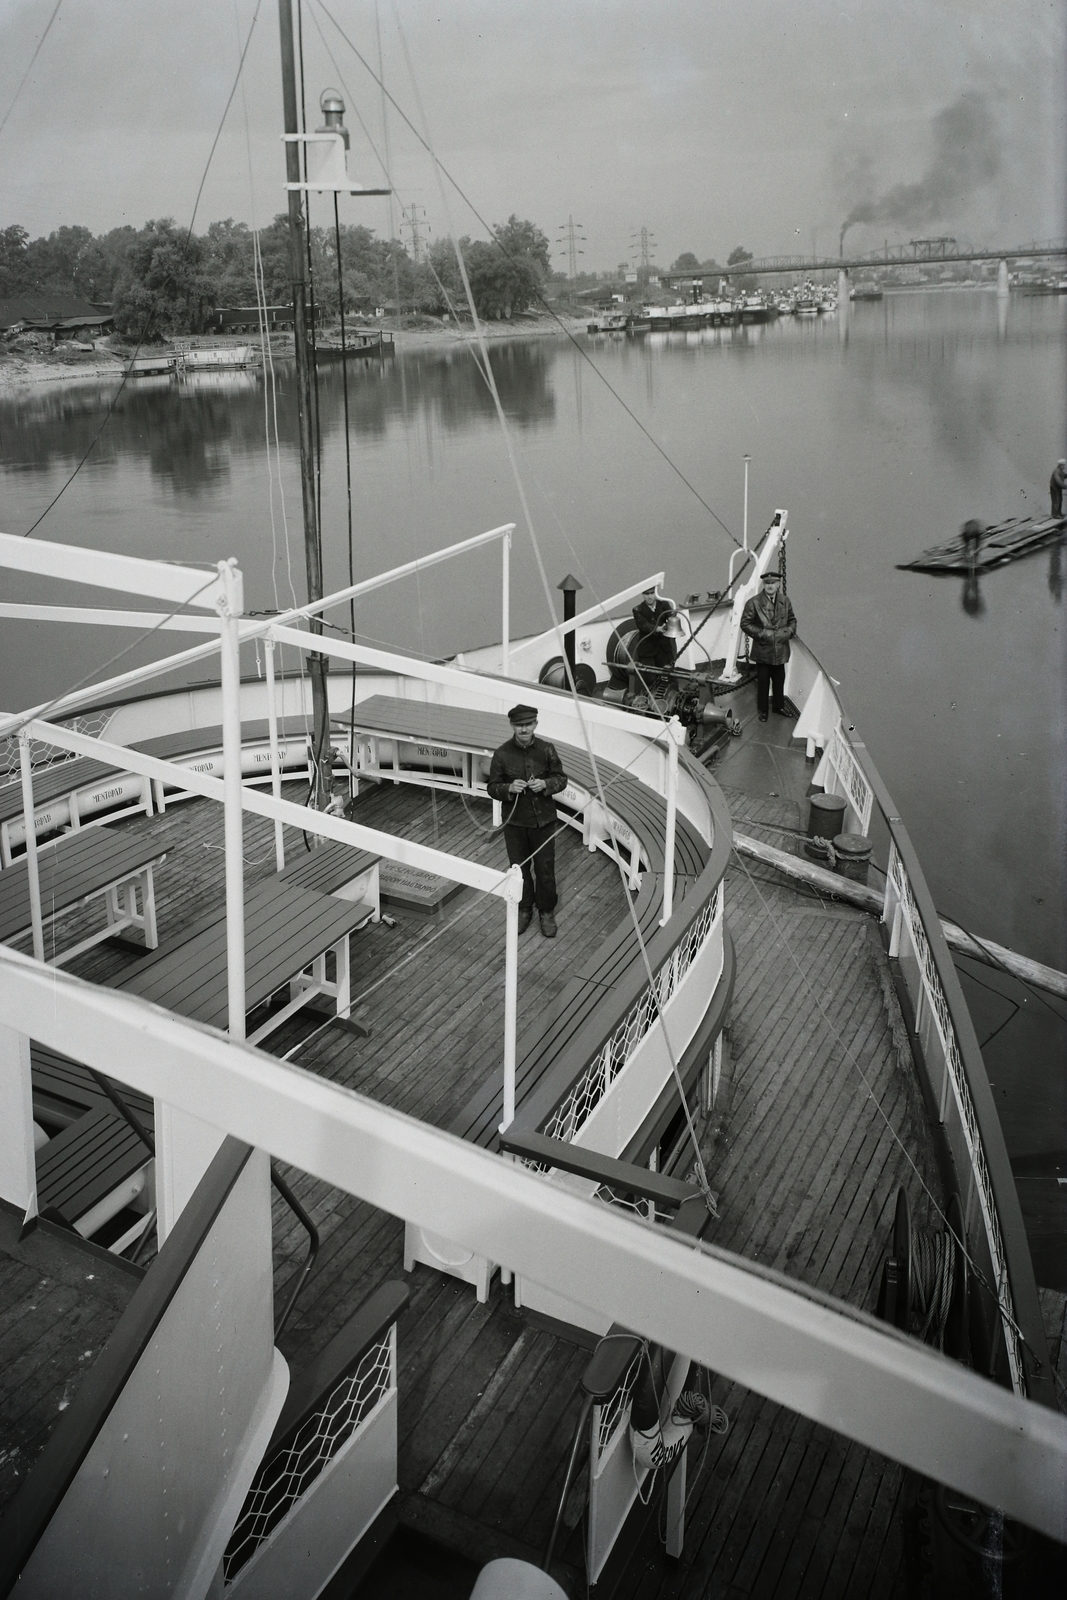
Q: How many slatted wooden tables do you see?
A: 3